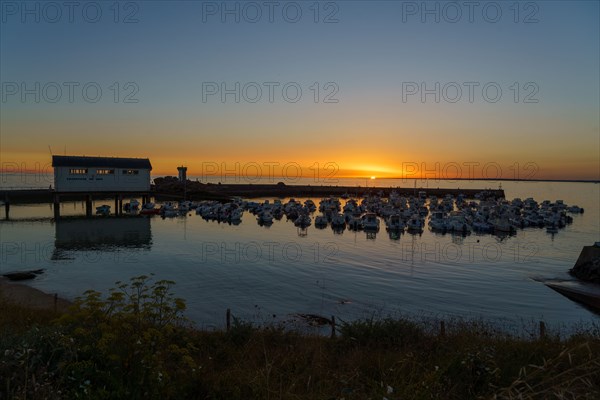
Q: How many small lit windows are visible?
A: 3